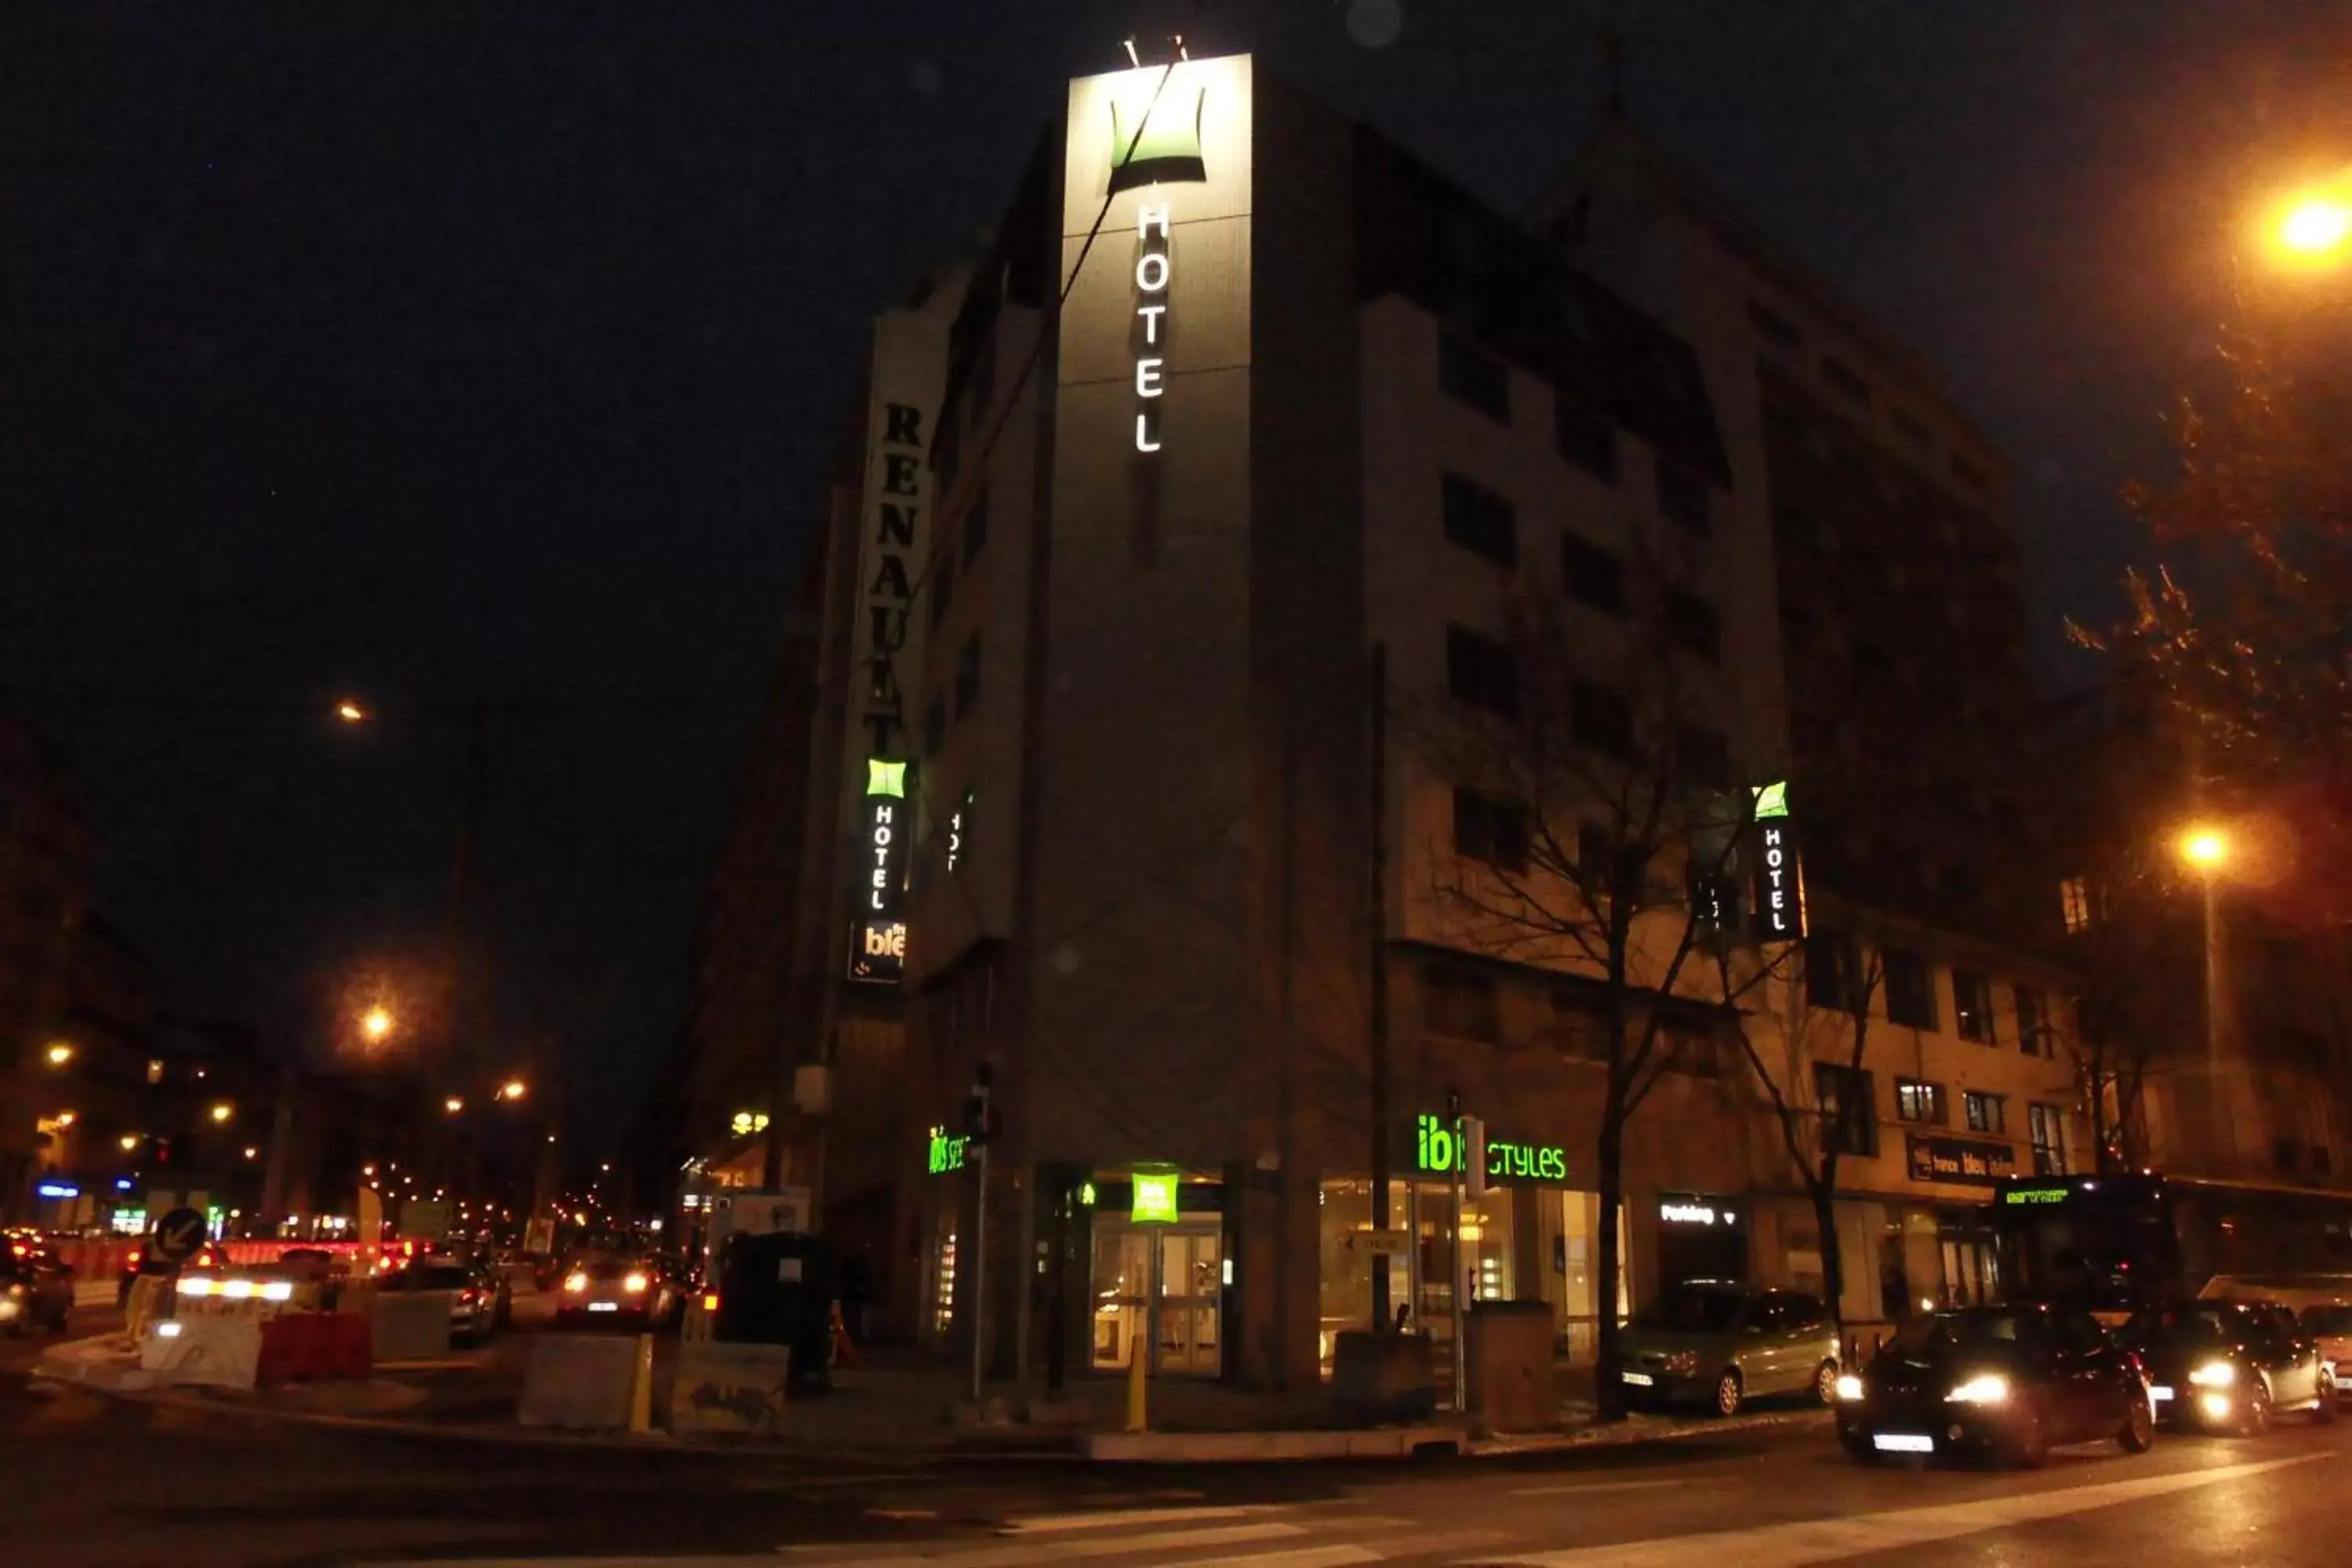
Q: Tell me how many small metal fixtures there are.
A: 2